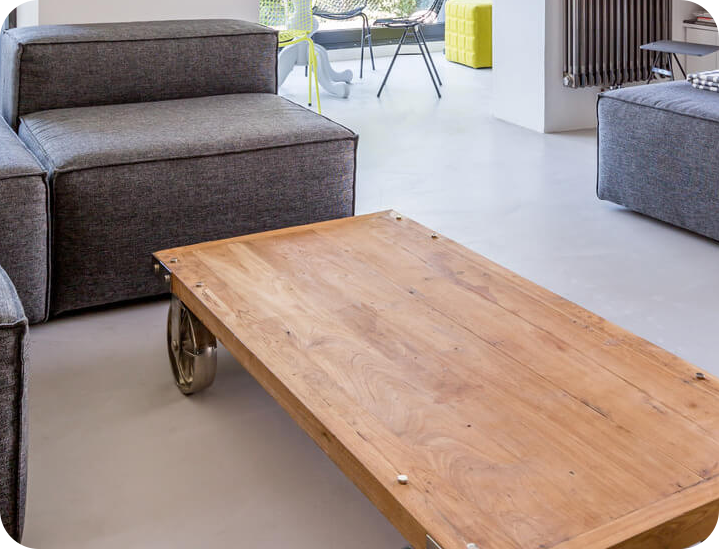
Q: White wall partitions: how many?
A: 2